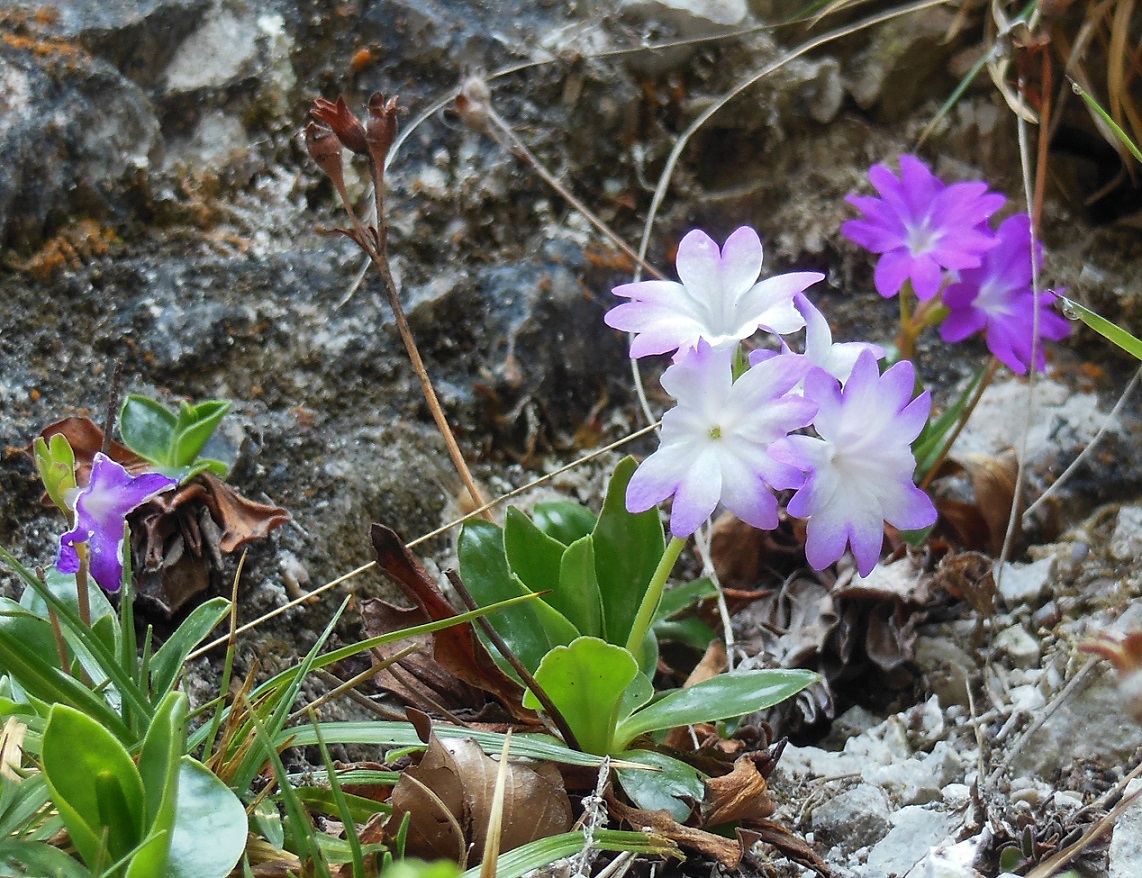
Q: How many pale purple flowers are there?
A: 4